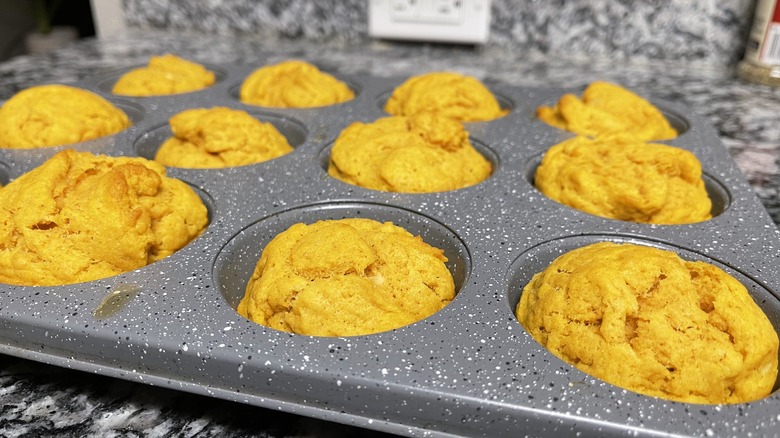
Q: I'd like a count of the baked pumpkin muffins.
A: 11